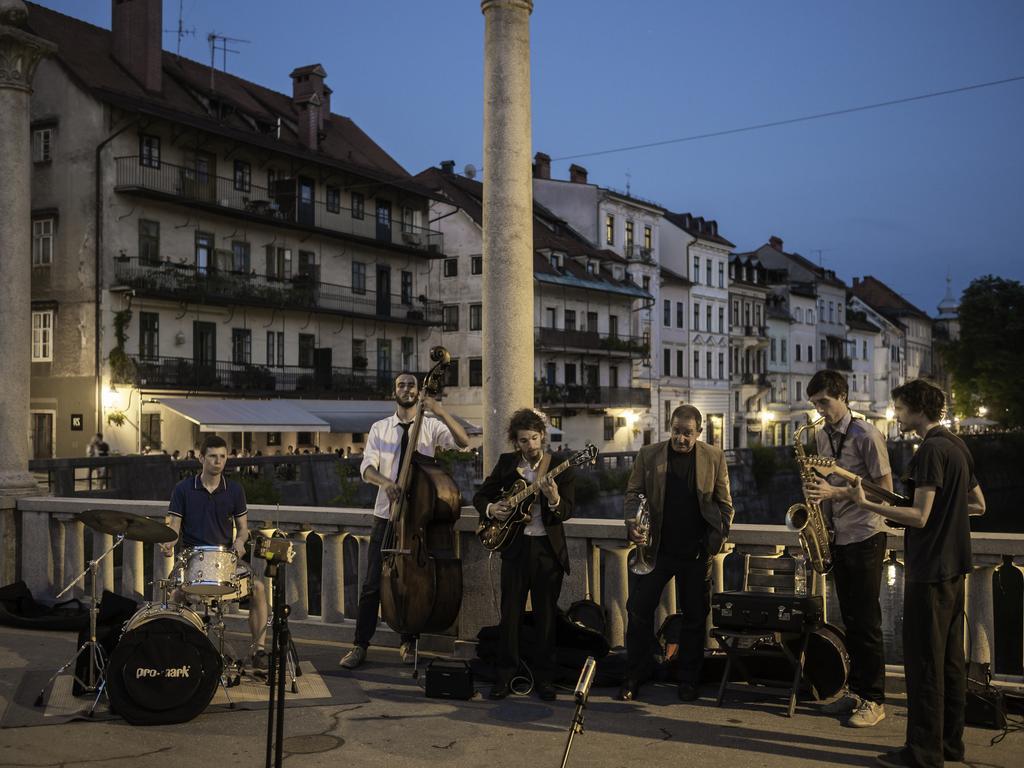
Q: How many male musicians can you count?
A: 6